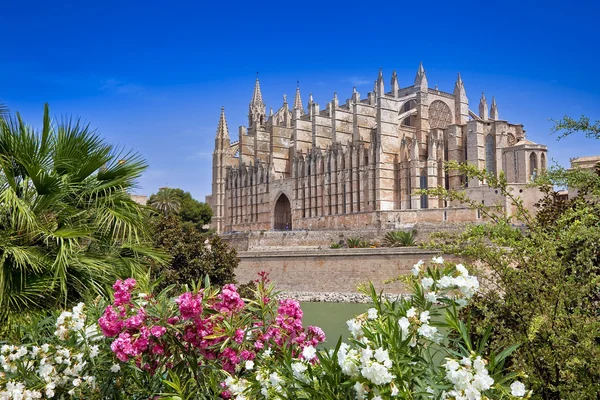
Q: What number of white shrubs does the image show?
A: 2